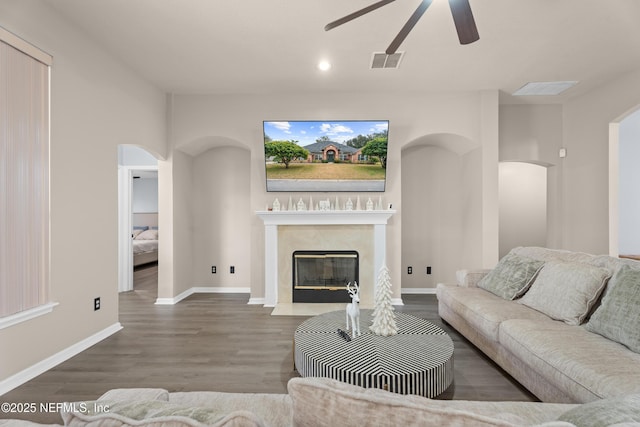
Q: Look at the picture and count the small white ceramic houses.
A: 5